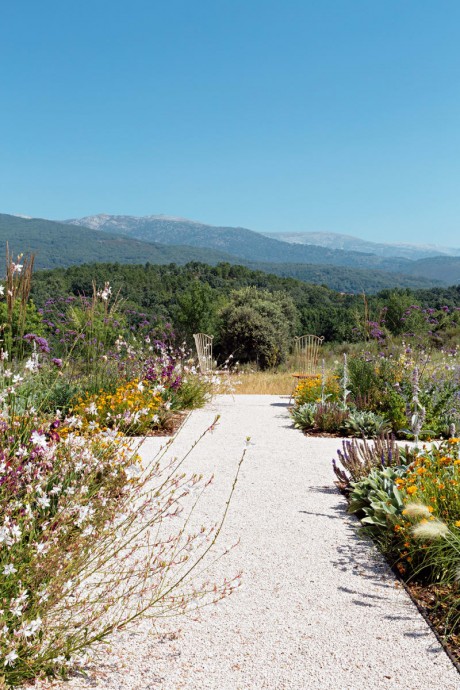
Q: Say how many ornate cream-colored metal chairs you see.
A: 2